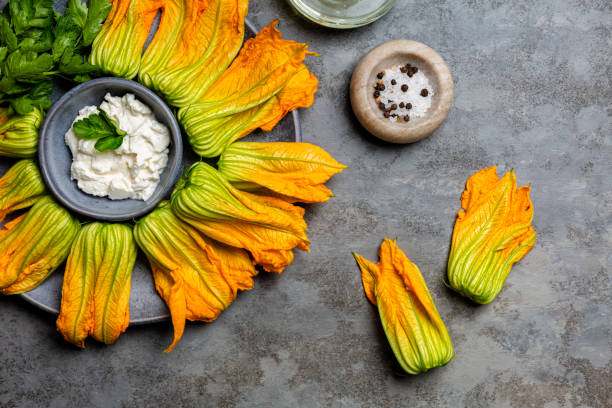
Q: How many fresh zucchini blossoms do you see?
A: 12